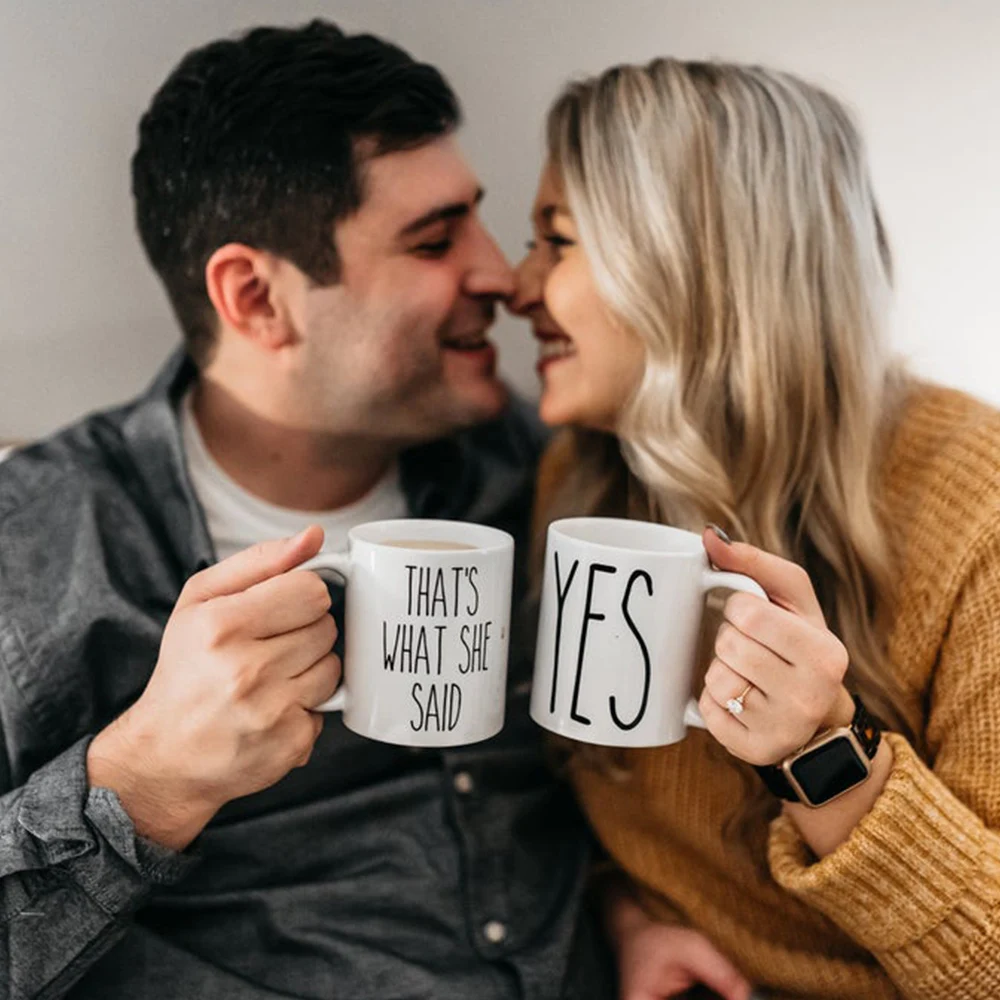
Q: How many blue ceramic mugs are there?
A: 0